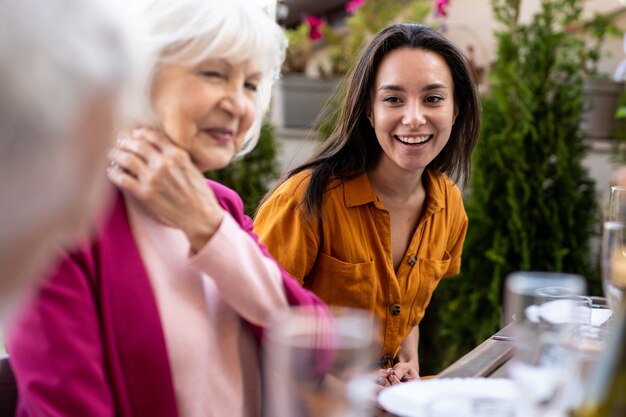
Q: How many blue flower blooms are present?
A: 0